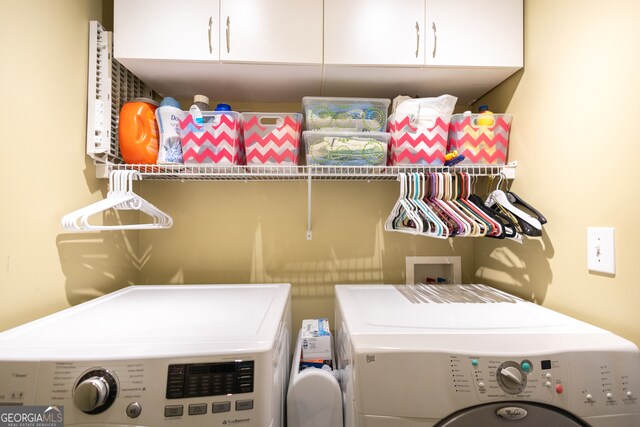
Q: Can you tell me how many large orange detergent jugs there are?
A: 1